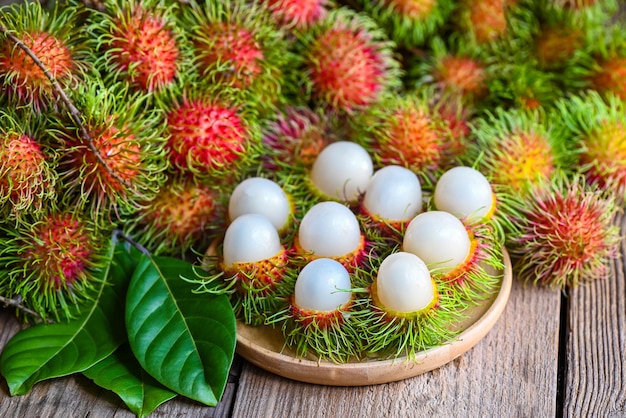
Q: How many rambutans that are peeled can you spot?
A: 9